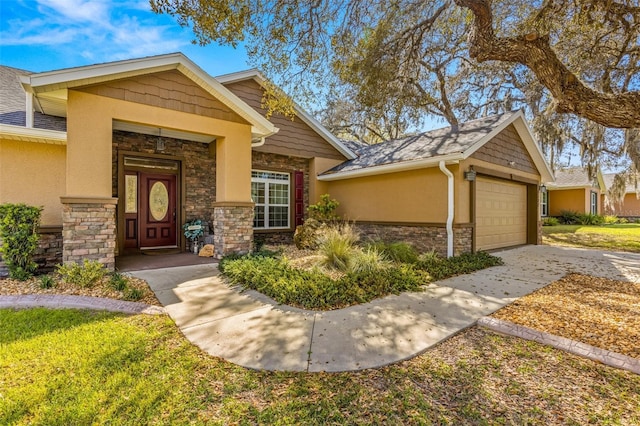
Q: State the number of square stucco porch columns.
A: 2